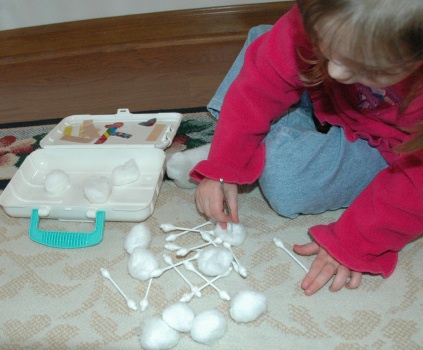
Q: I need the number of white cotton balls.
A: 11